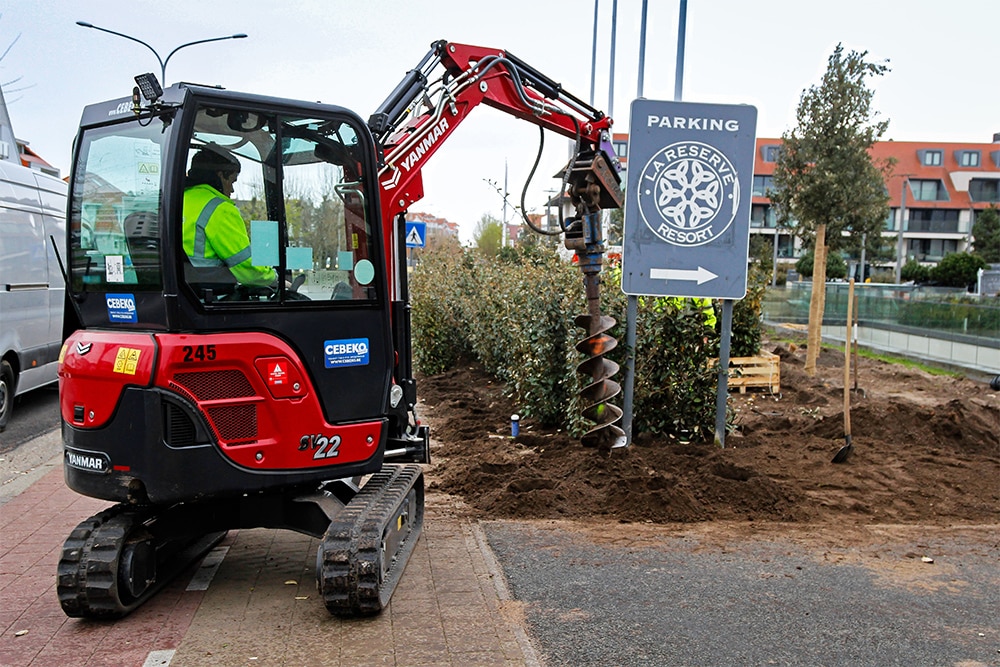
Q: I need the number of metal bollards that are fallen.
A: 0